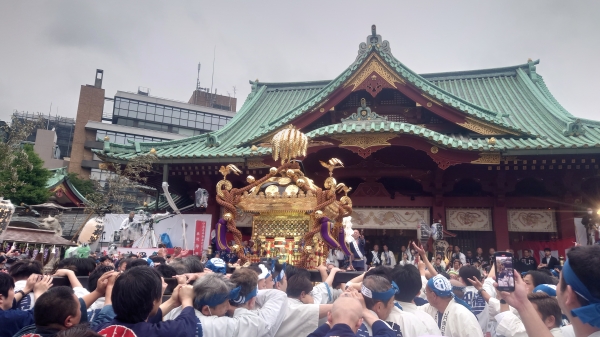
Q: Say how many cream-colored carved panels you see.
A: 3